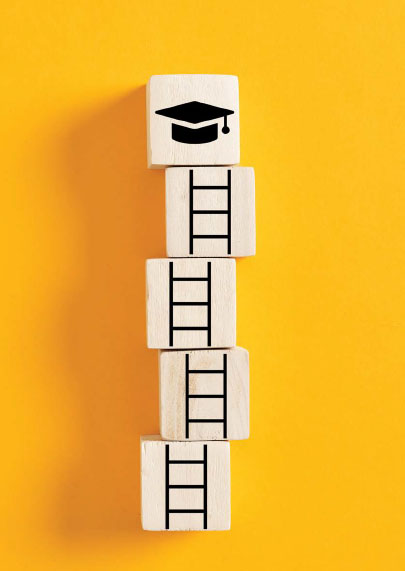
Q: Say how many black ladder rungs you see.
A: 12